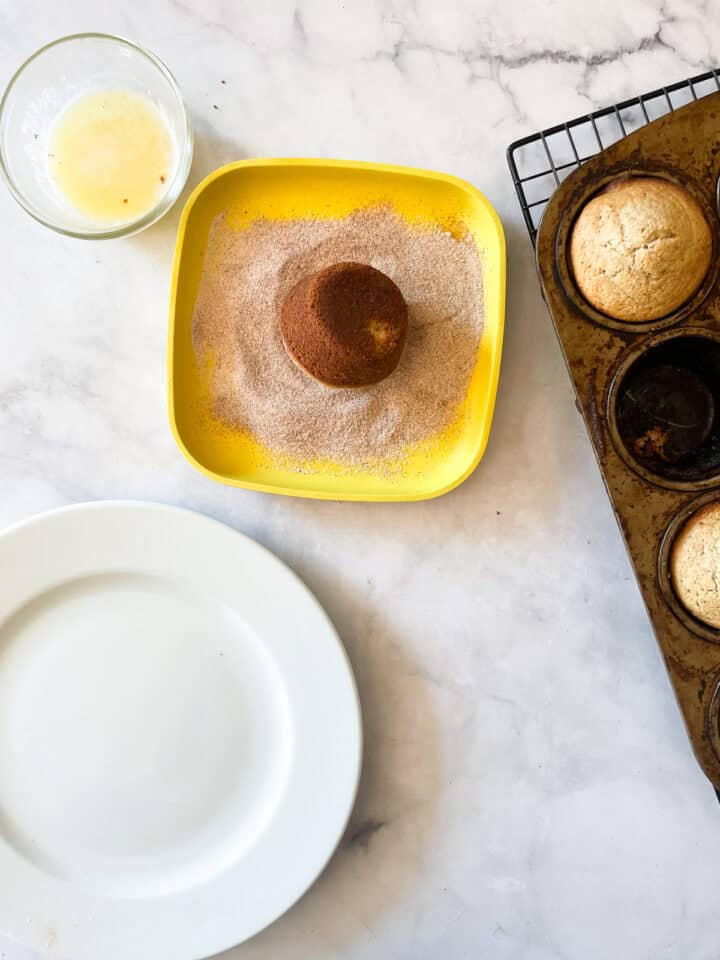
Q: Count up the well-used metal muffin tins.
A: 1